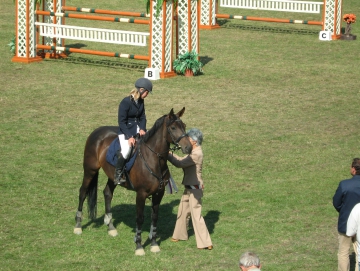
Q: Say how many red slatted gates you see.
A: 0